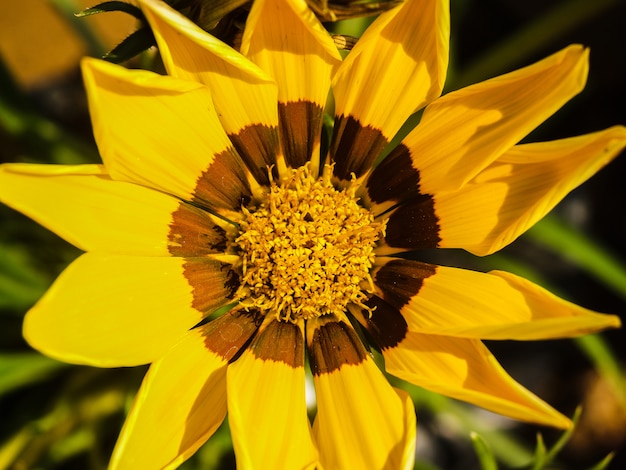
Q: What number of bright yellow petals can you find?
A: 13